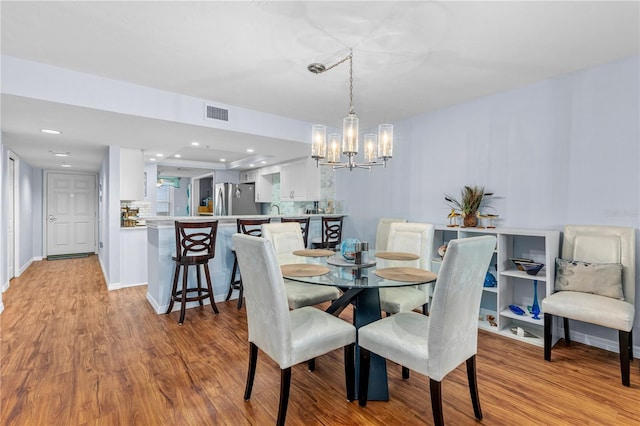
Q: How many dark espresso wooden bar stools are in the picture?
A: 4